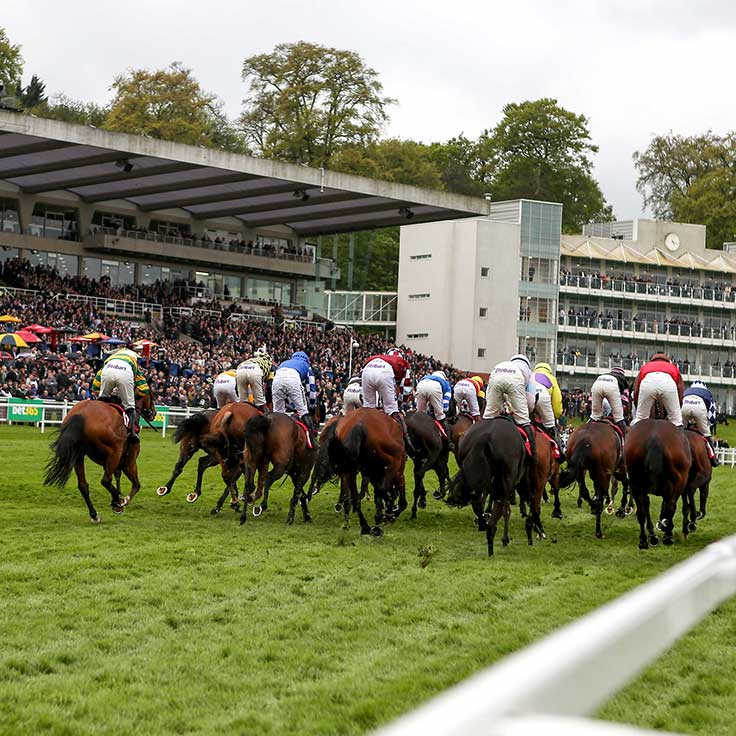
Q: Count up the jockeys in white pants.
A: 13